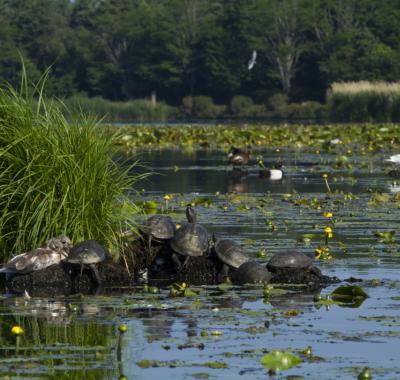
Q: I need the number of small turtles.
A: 6